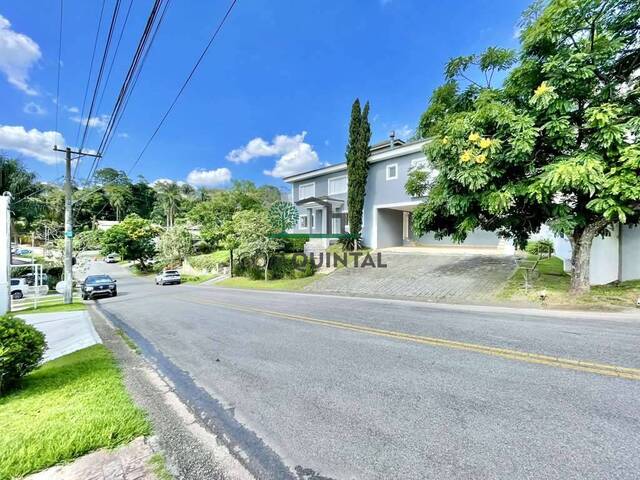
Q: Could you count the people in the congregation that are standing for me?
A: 0